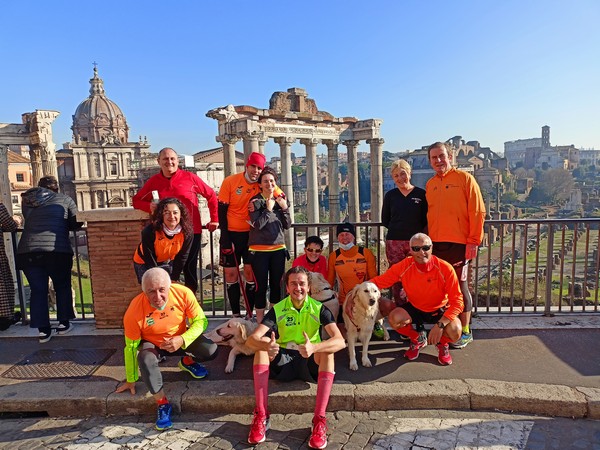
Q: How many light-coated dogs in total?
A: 3